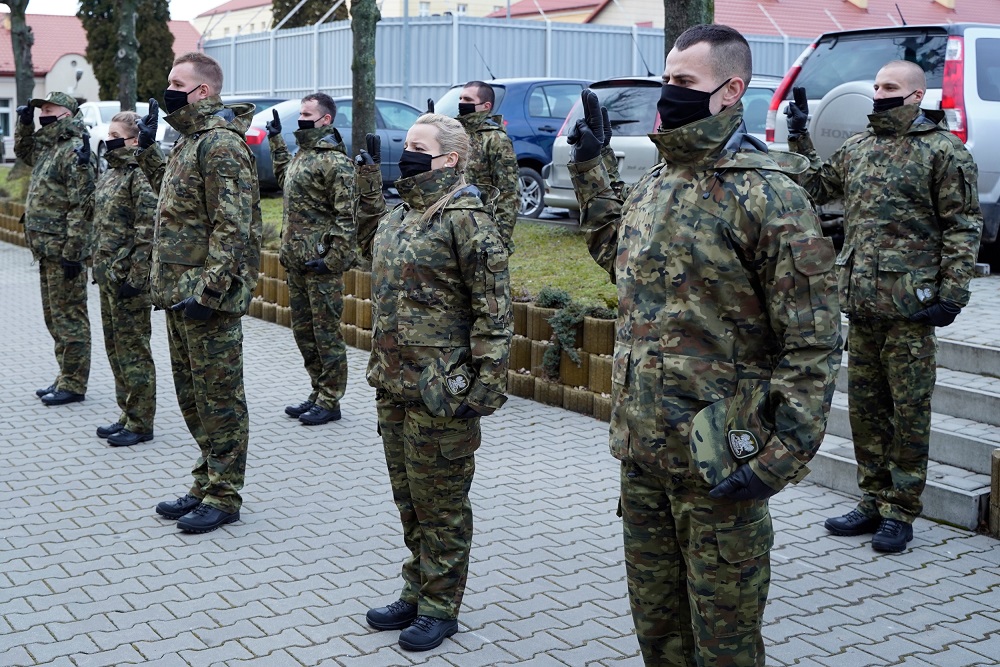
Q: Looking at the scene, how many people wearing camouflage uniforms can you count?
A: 8